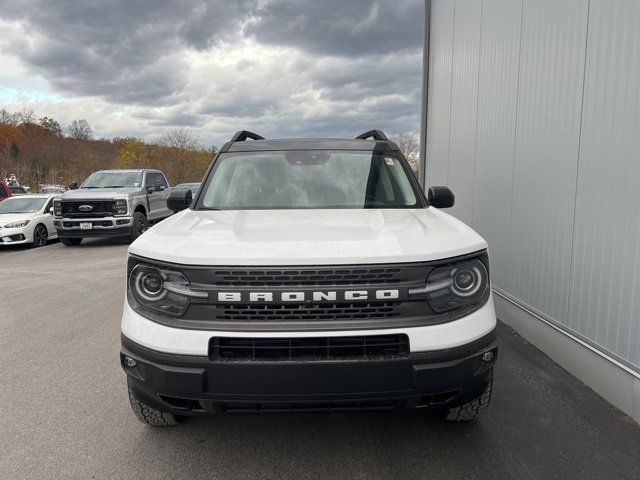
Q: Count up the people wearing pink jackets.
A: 0